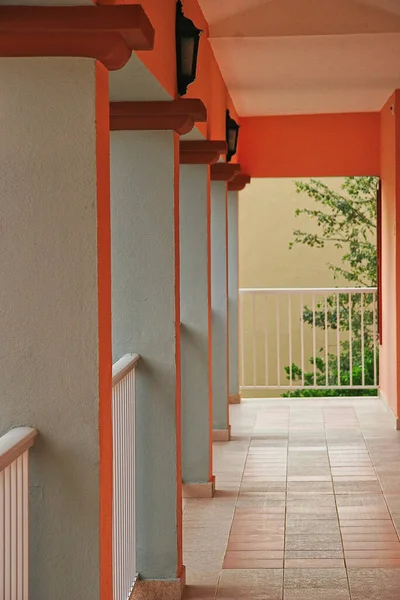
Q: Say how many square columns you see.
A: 5